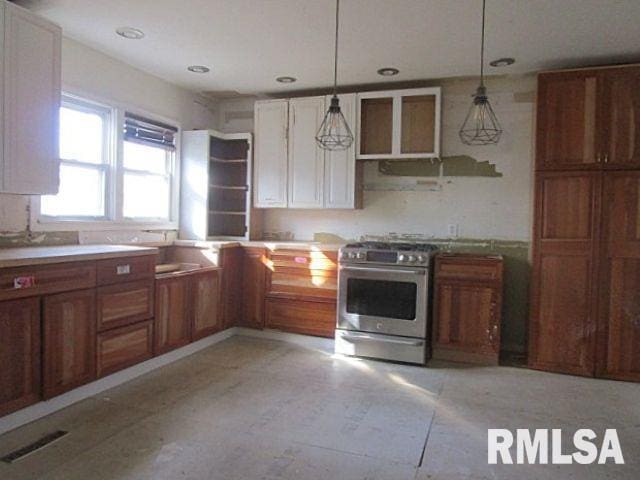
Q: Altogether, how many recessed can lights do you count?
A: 5